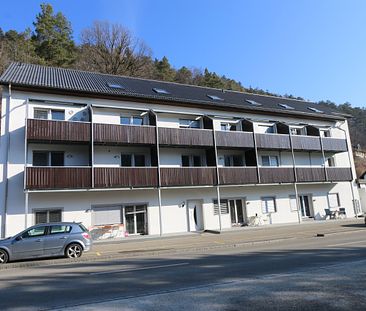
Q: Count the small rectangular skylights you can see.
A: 6